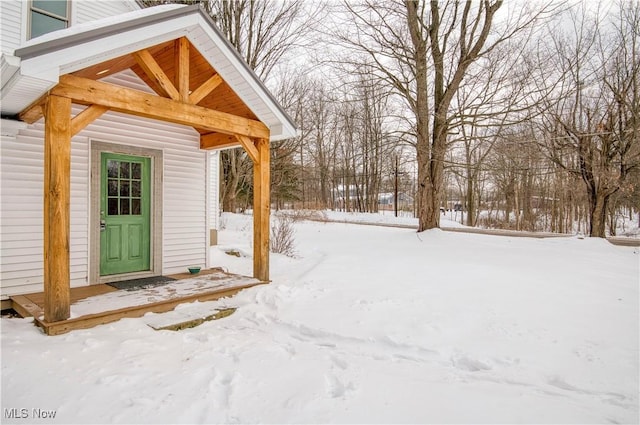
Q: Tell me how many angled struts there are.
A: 4